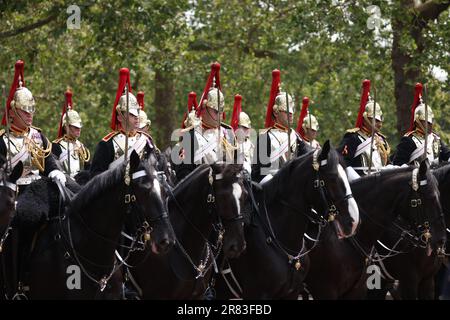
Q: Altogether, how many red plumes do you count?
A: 11